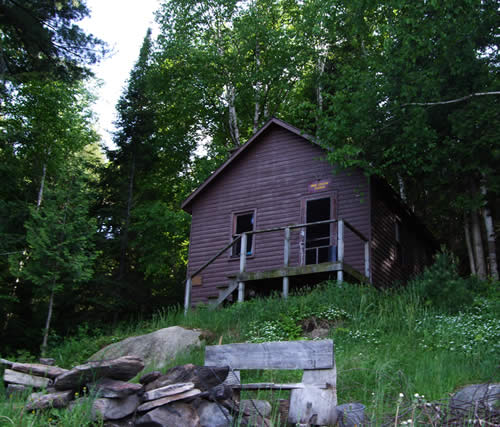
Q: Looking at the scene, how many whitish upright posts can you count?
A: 5